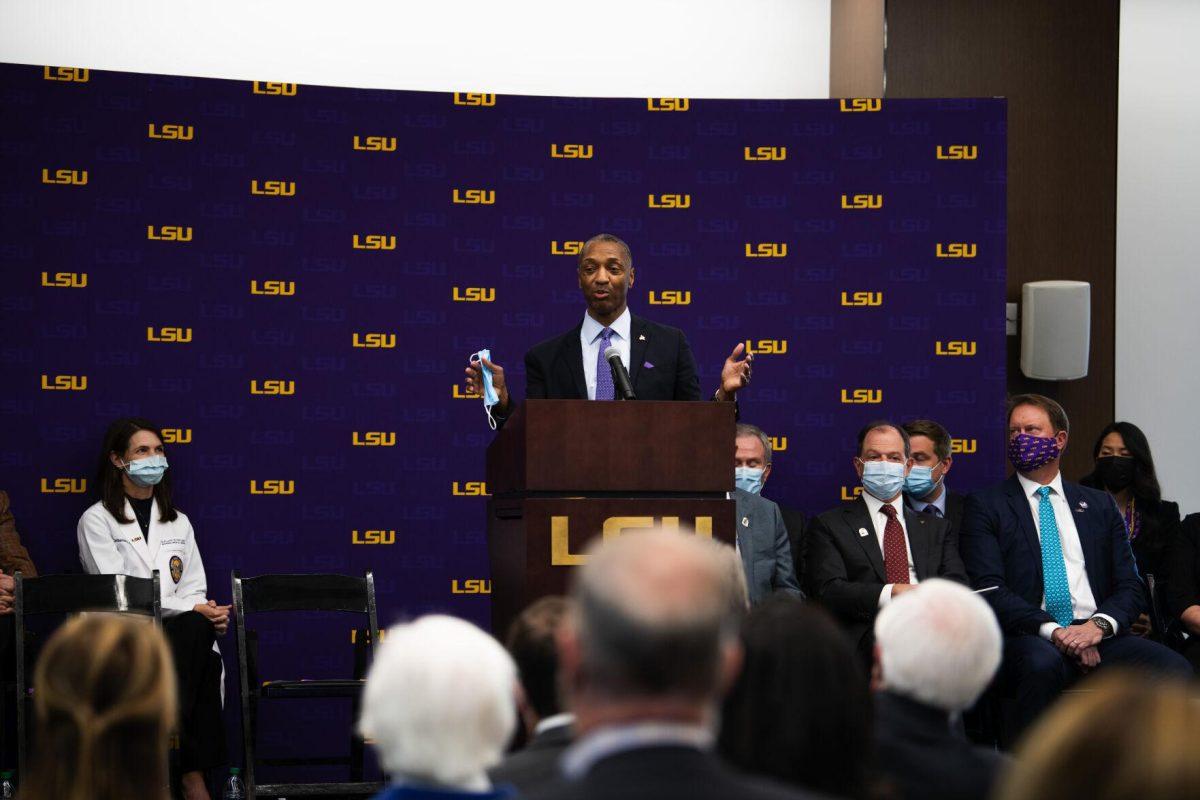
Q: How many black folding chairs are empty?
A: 2